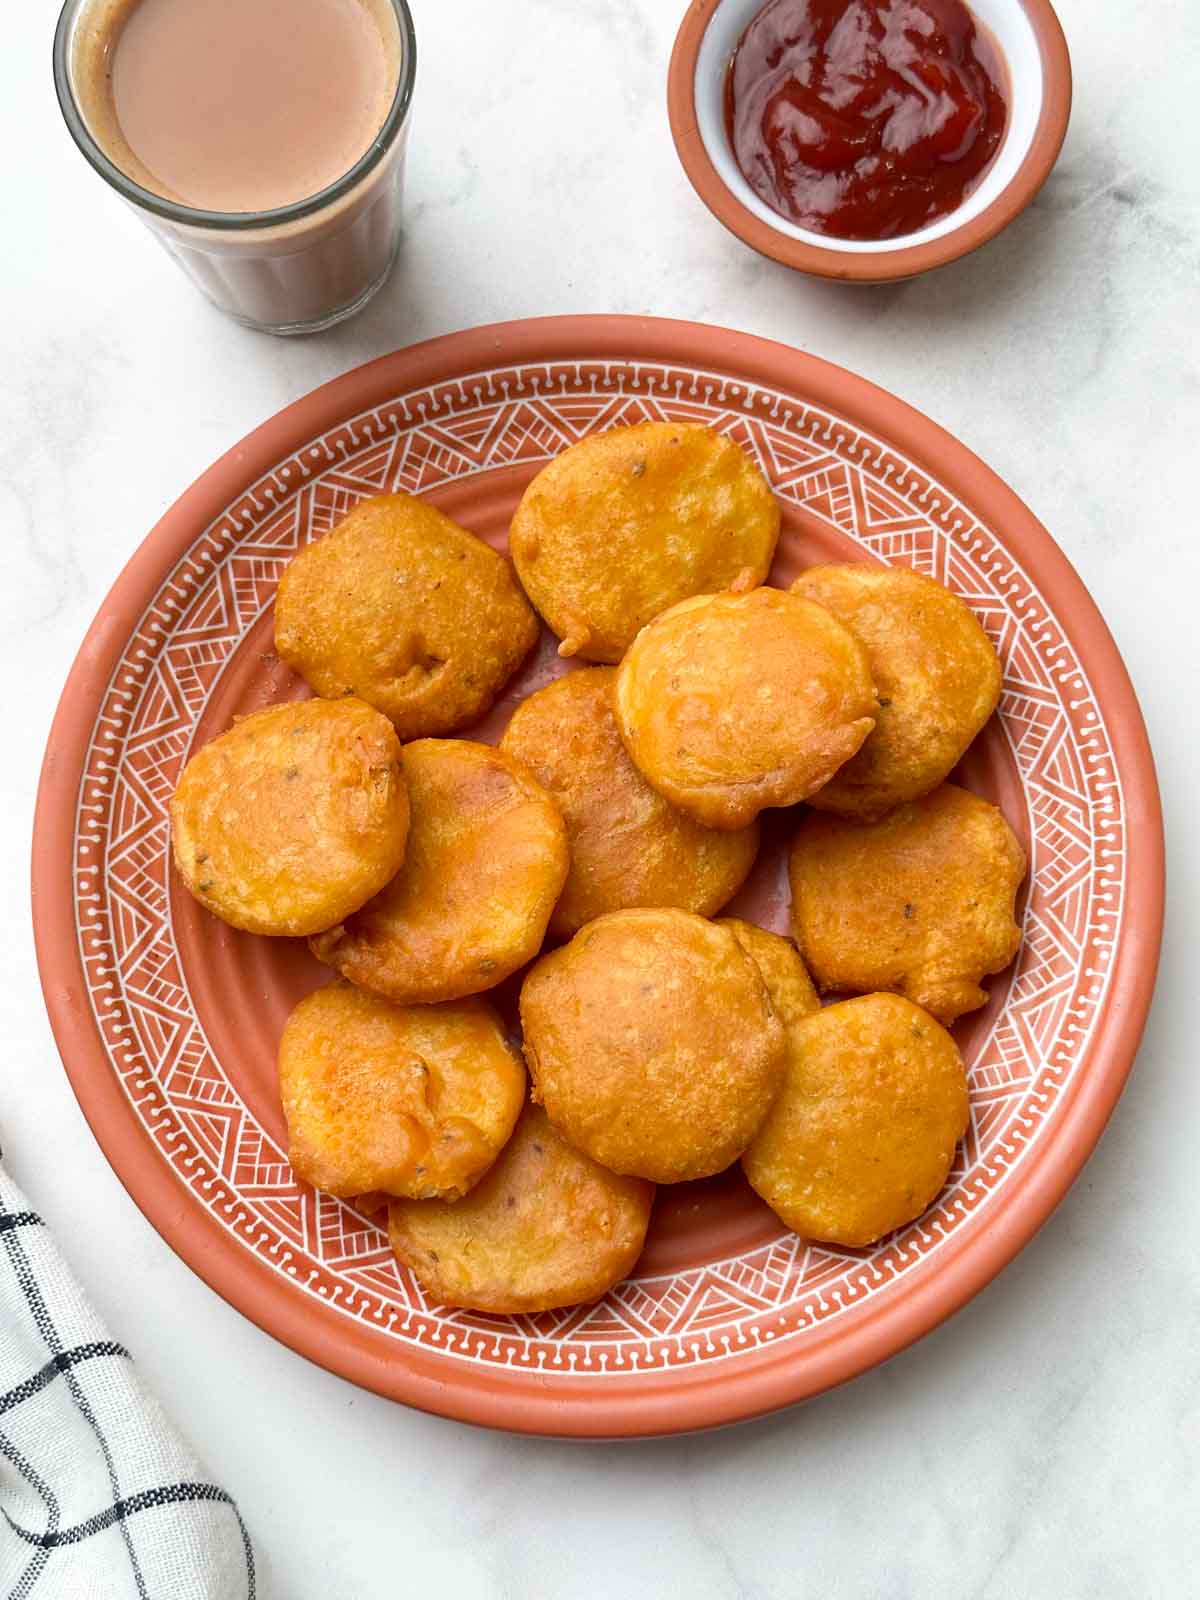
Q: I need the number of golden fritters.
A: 13